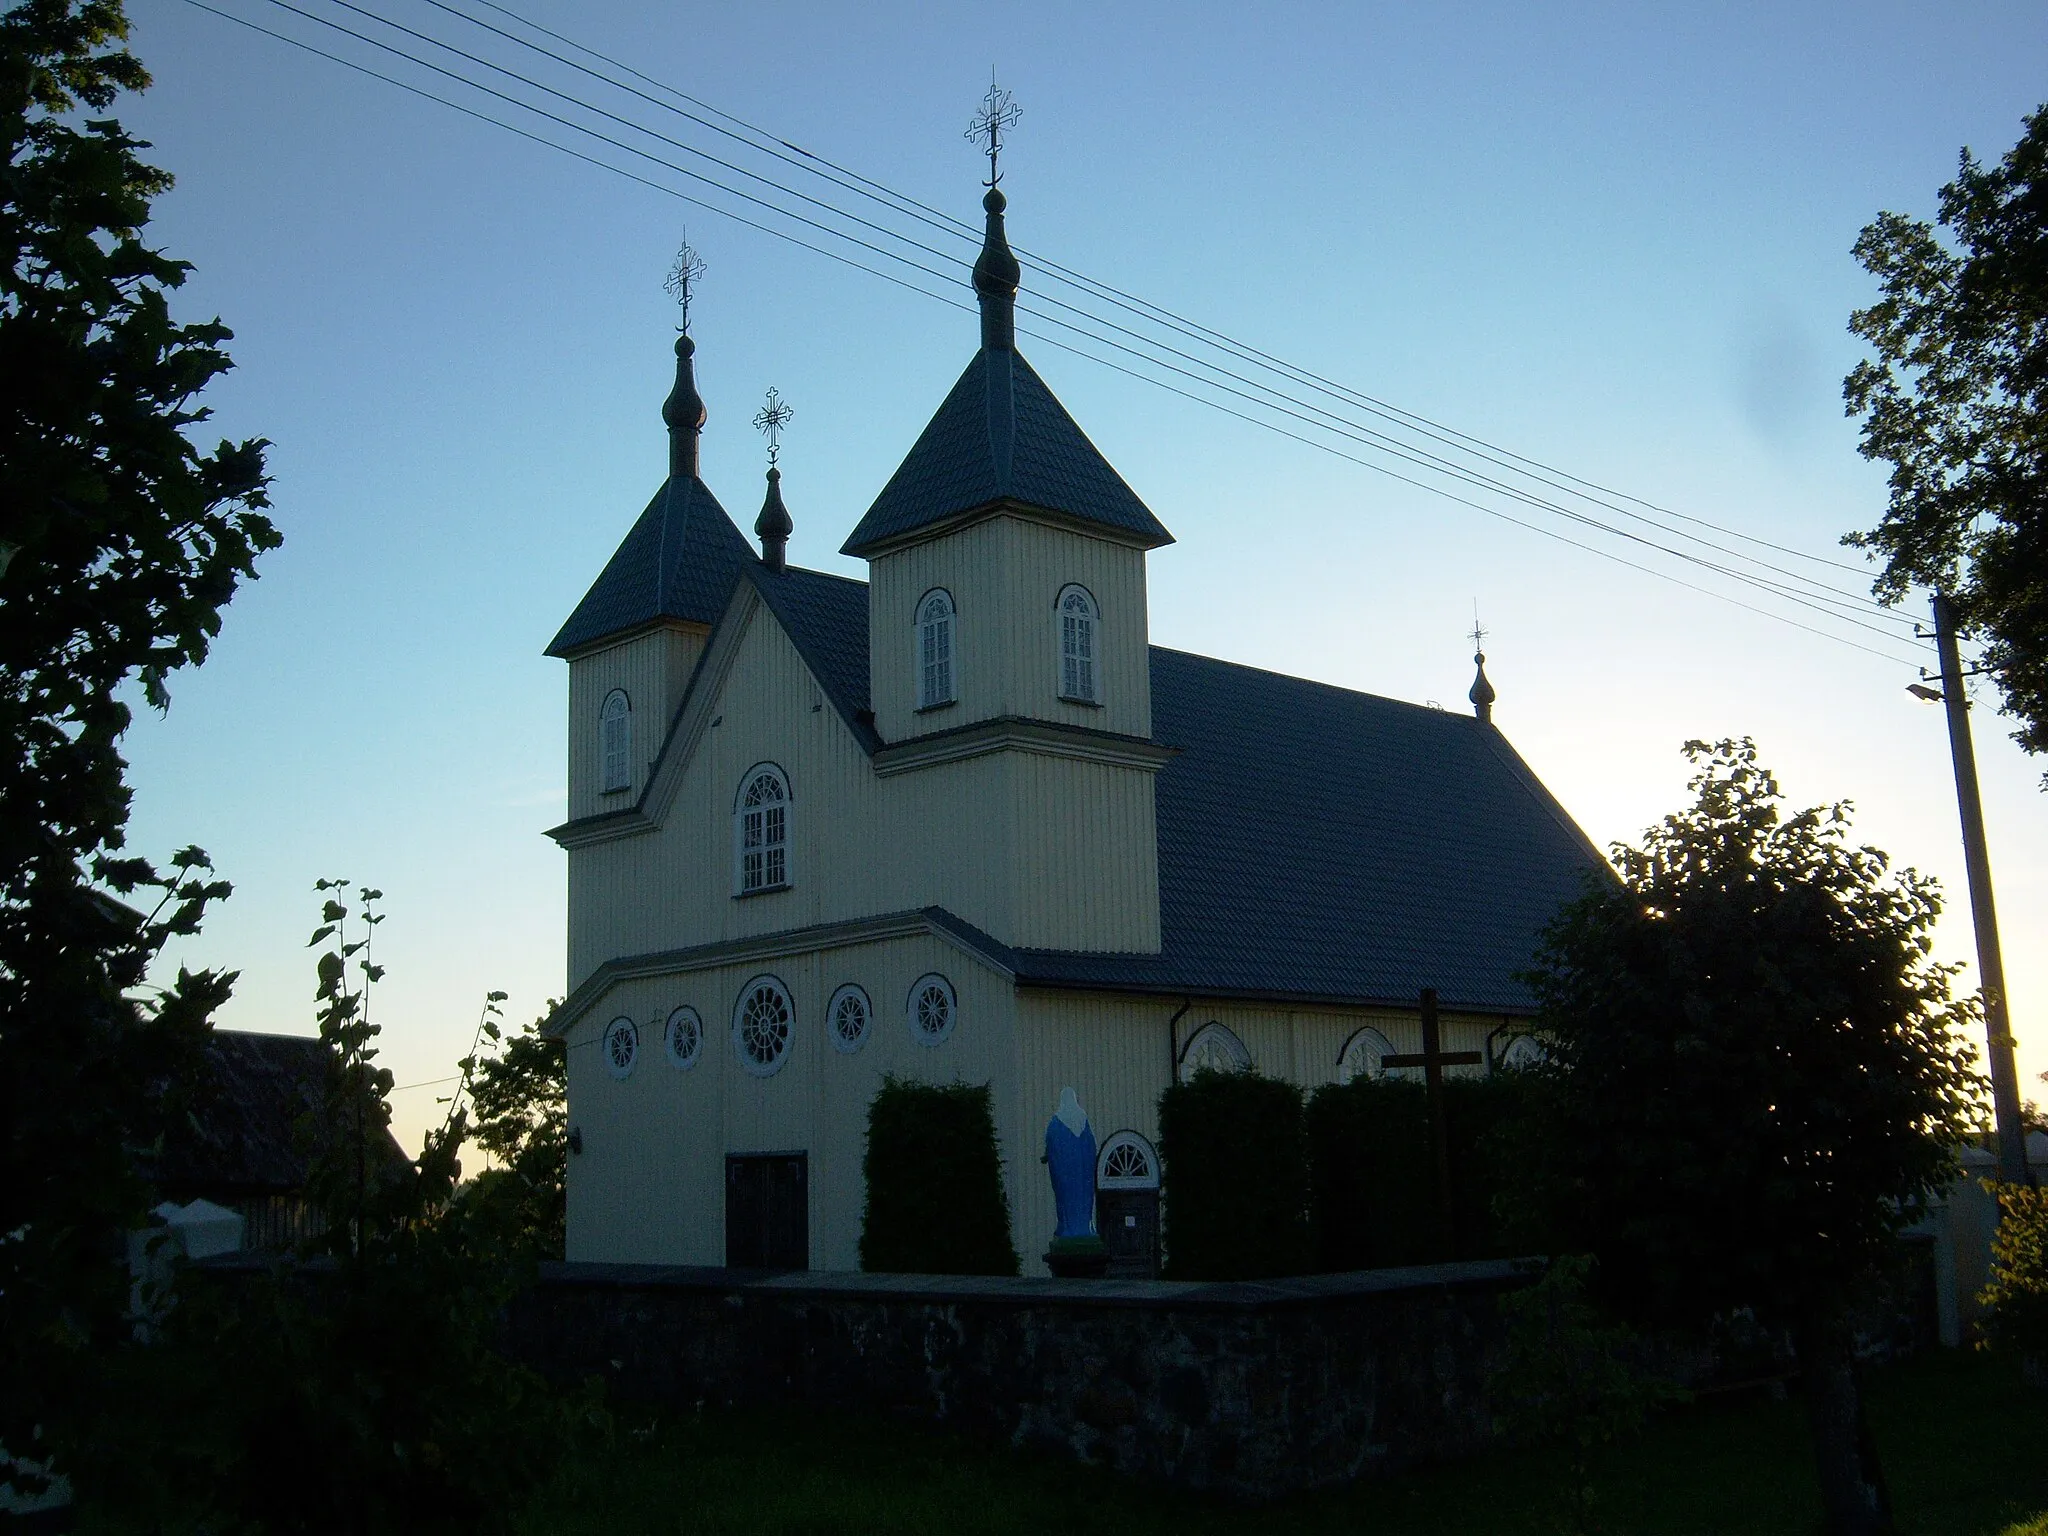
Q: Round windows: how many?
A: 5